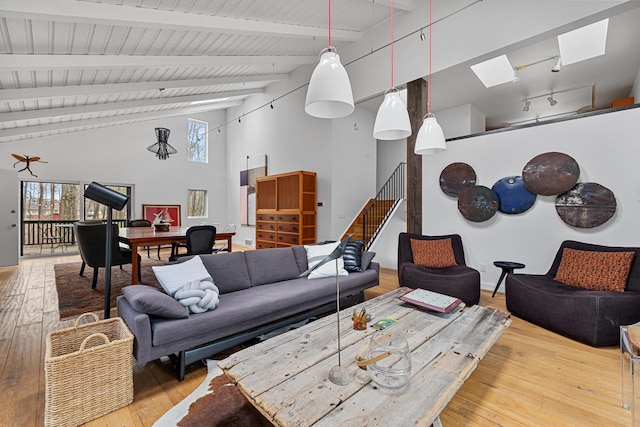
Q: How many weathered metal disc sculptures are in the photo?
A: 5